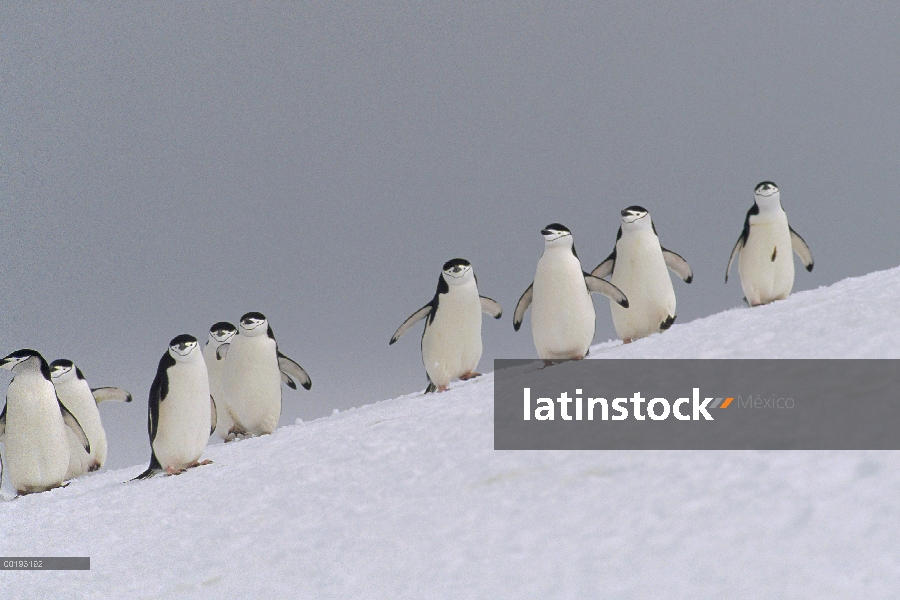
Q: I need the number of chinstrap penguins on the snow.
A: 9